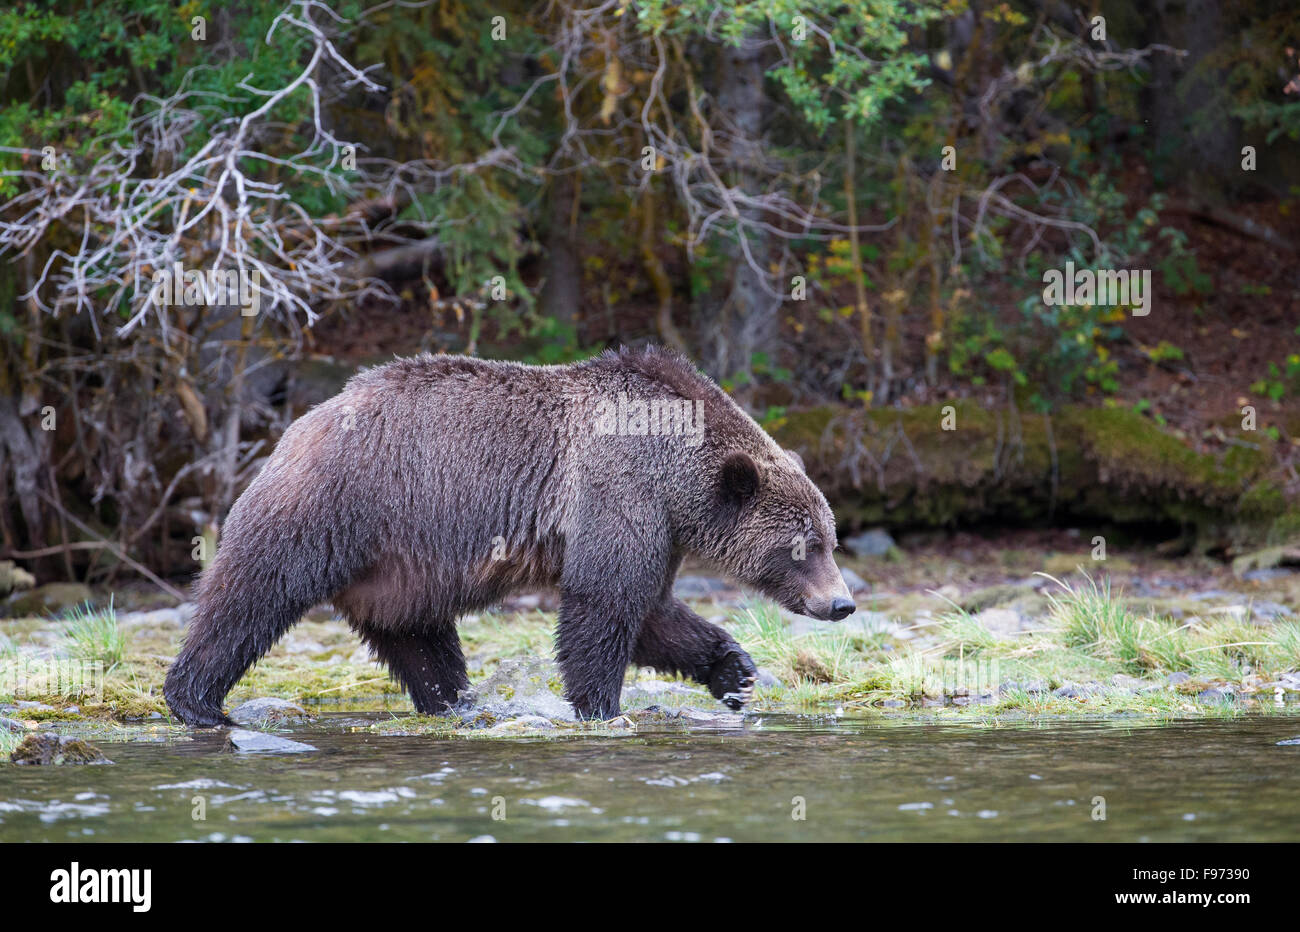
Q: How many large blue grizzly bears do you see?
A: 0